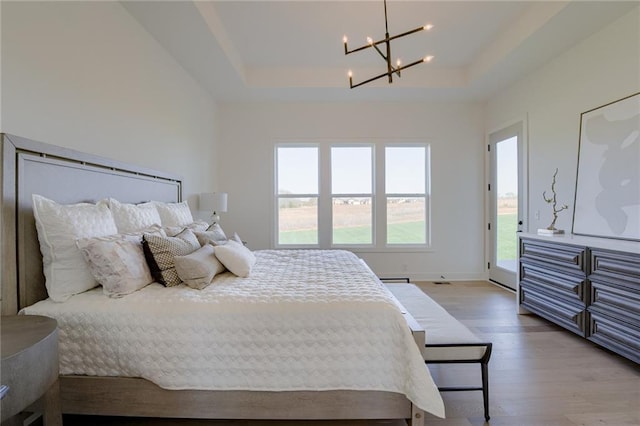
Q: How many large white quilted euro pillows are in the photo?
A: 3